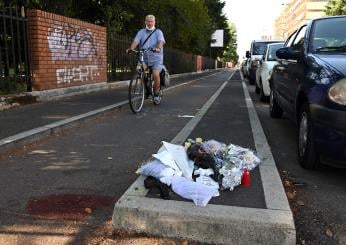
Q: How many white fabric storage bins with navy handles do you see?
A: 0